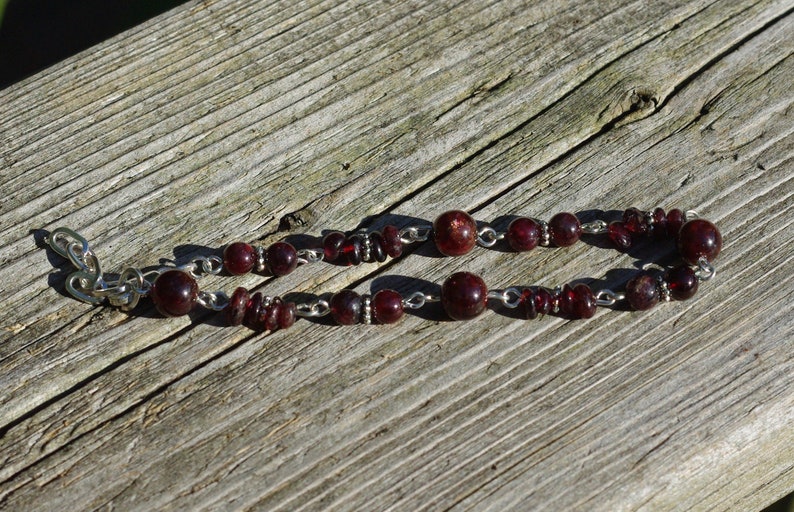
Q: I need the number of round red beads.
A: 12